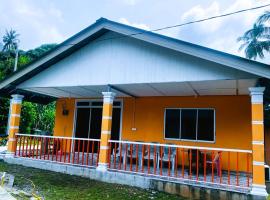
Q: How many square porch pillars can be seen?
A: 3